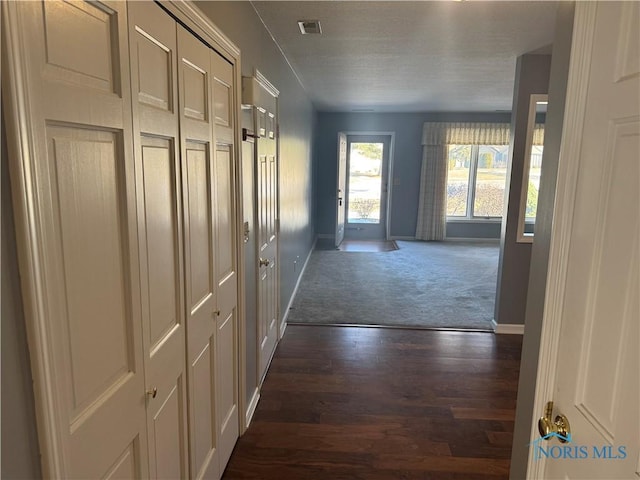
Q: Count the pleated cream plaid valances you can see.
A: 1